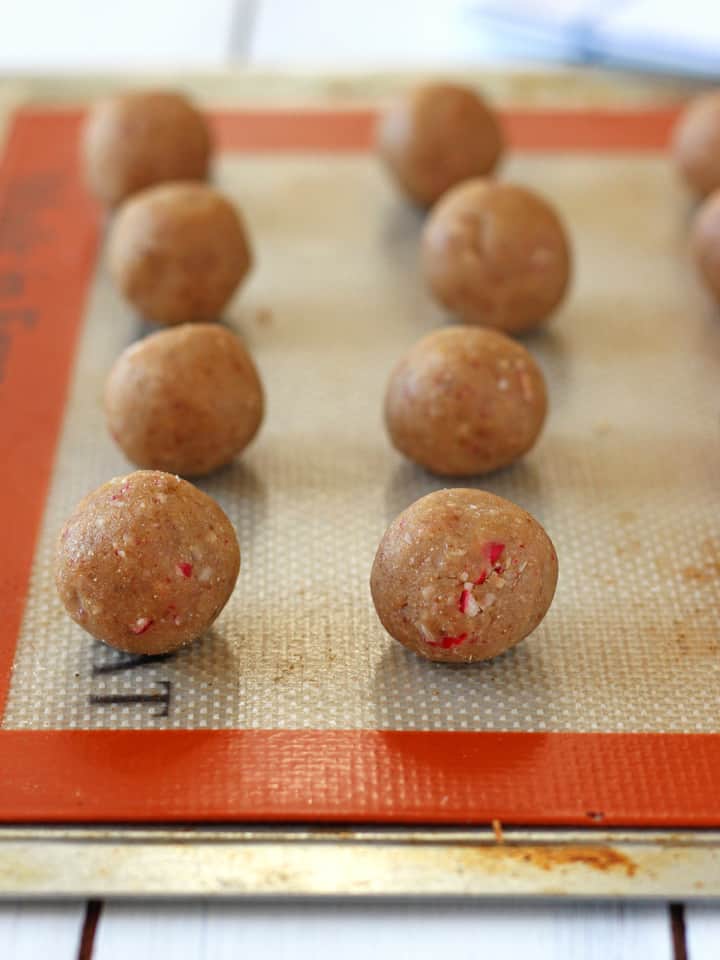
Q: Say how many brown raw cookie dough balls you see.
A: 10